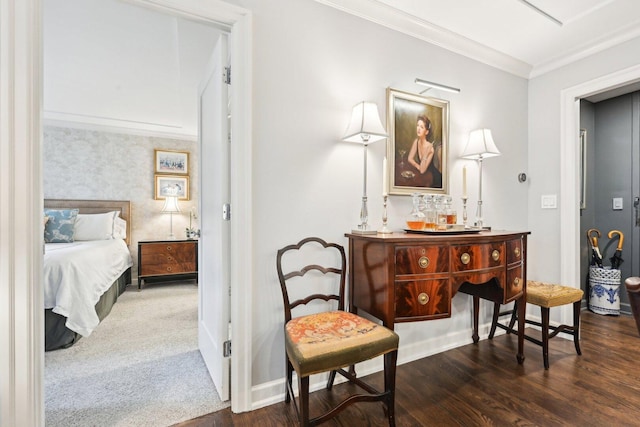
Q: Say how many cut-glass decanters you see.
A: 4